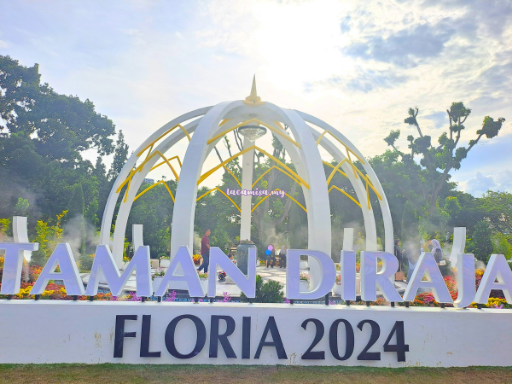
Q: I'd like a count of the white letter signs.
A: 11